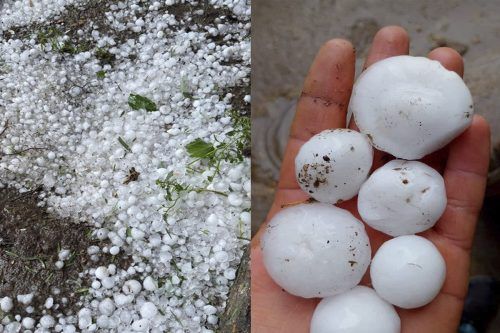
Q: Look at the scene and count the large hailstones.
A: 6